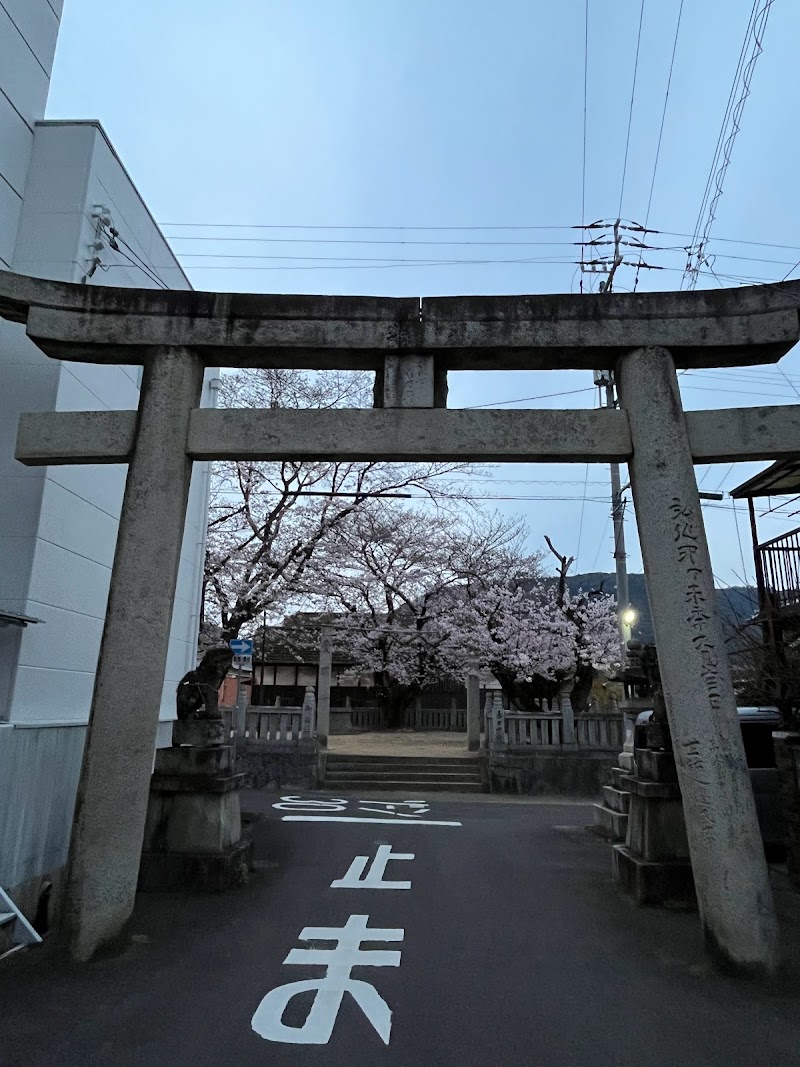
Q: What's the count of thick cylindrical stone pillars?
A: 2